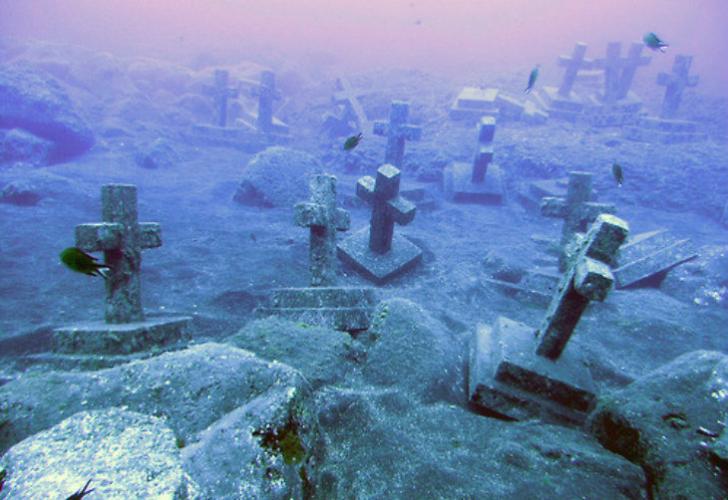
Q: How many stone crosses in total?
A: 14